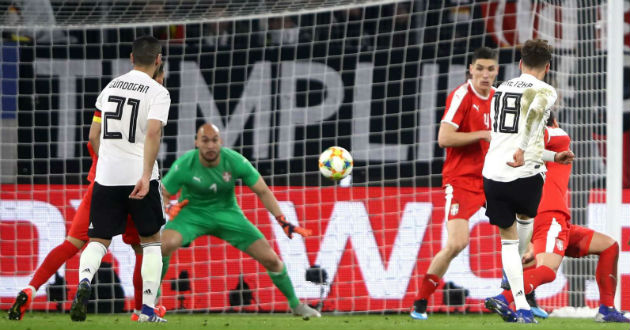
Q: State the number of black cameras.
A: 5